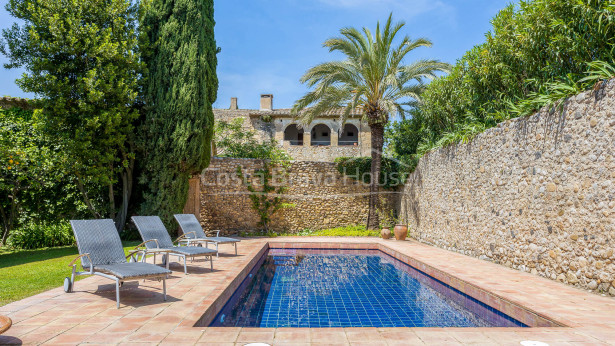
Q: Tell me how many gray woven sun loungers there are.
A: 3